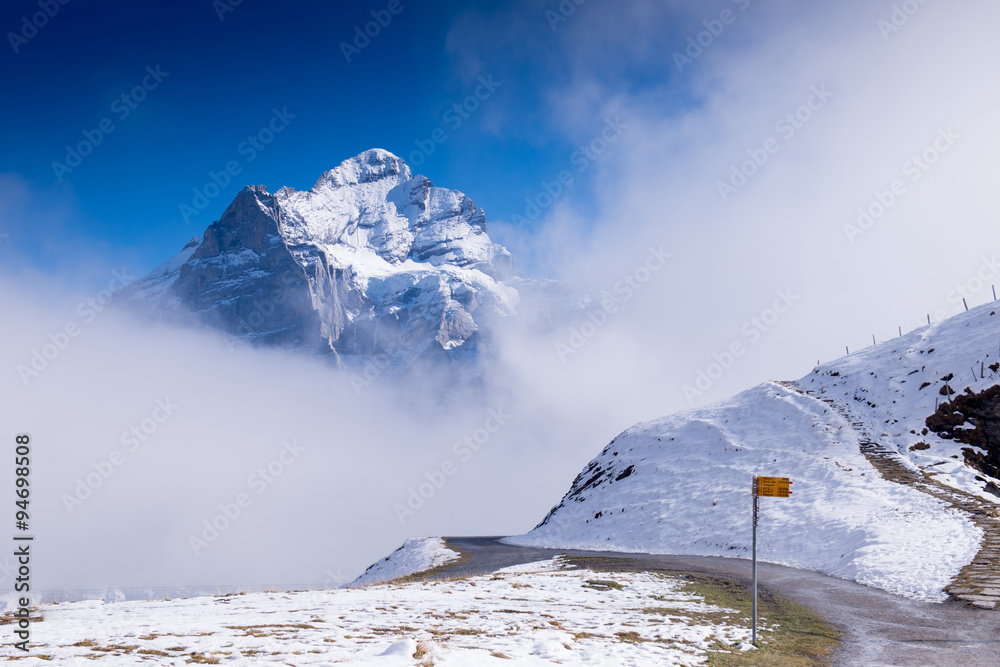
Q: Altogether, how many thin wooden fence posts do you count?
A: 11